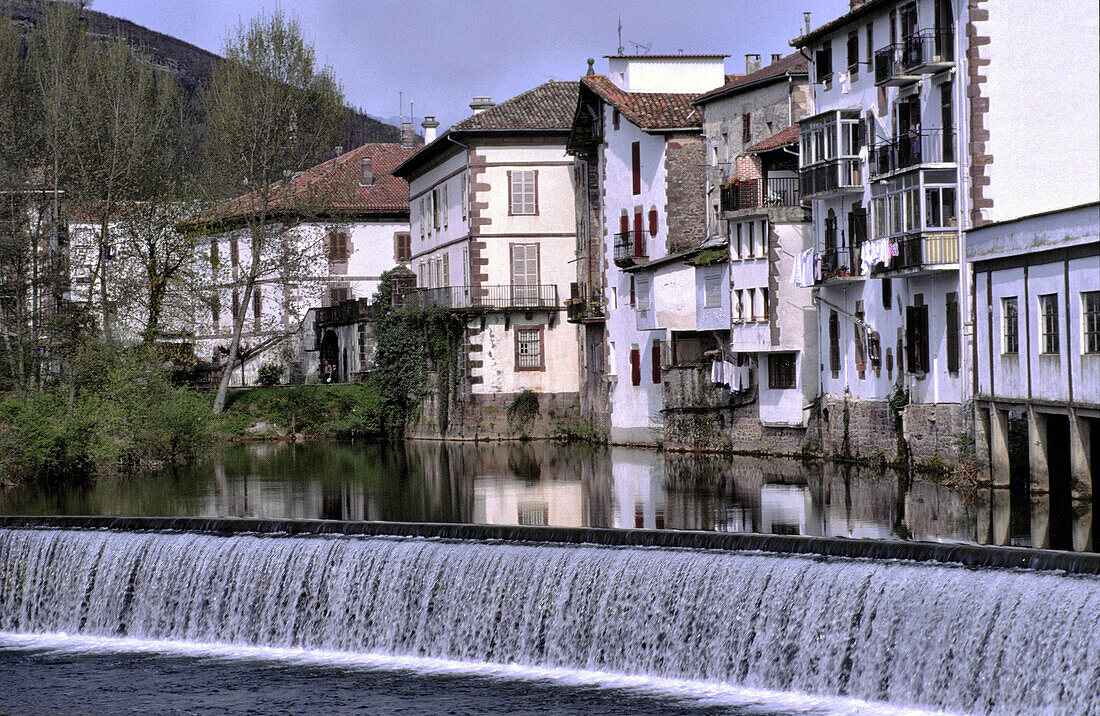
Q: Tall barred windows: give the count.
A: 3